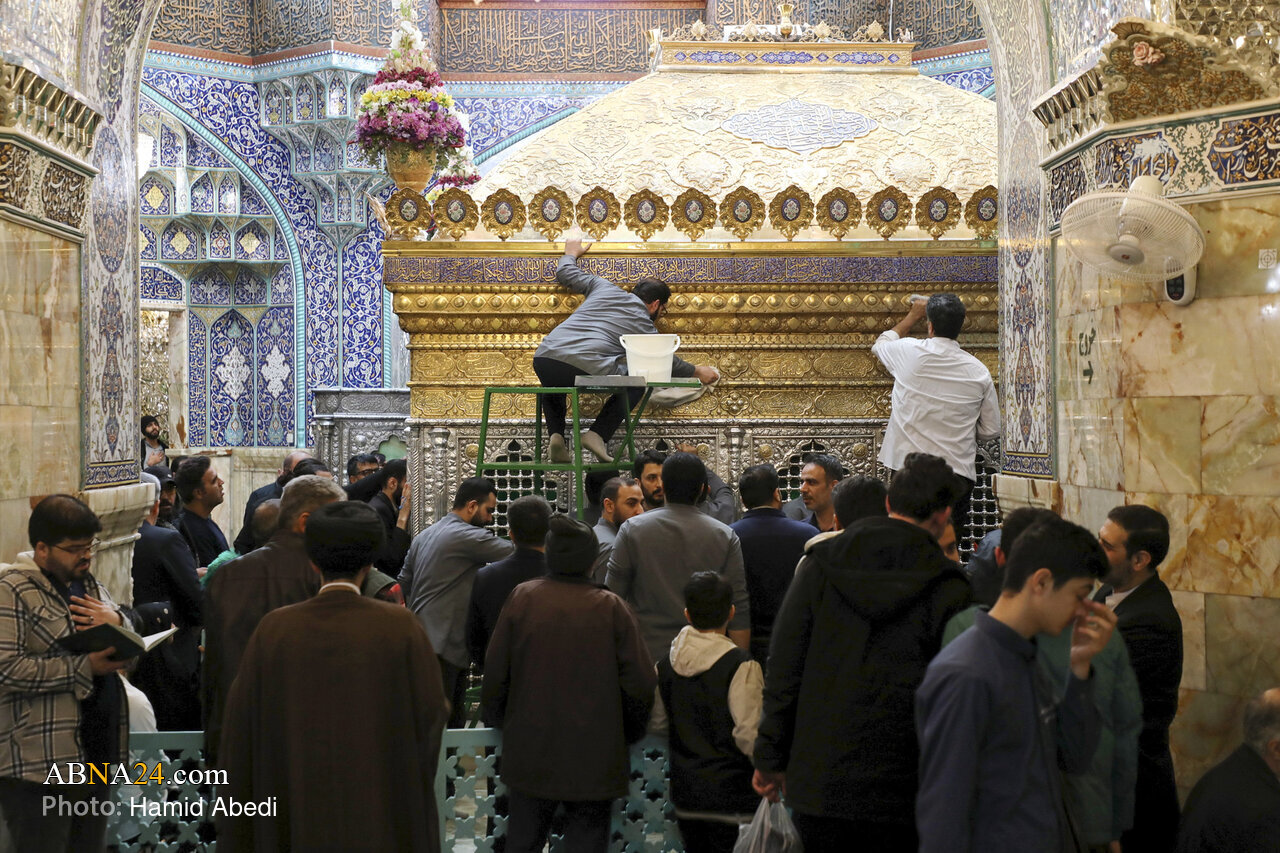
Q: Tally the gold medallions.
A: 13